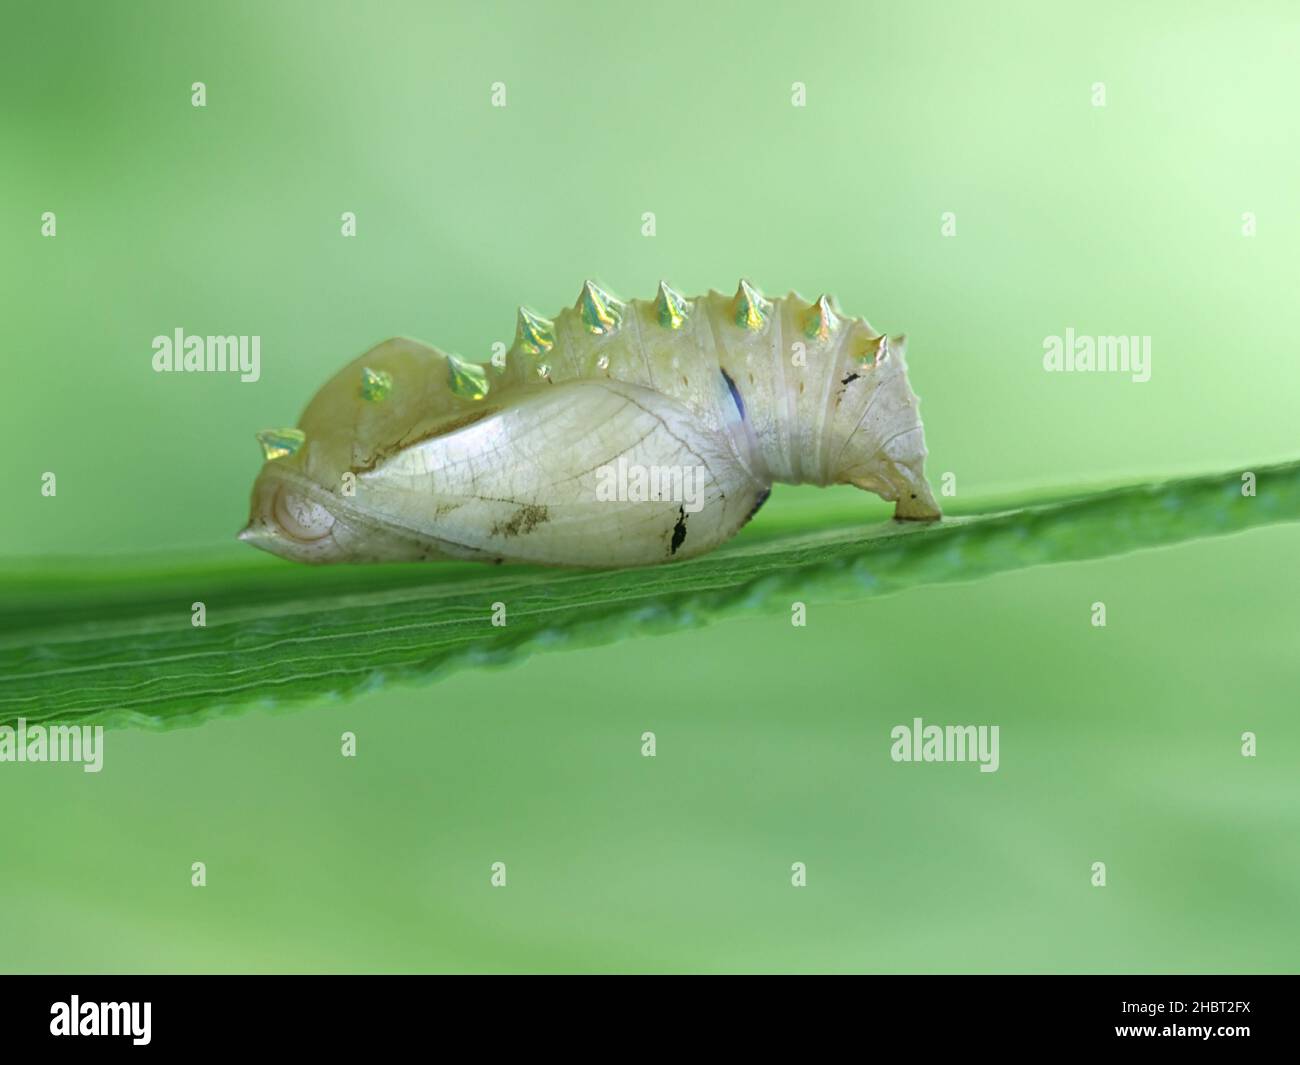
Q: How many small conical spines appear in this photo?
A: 9